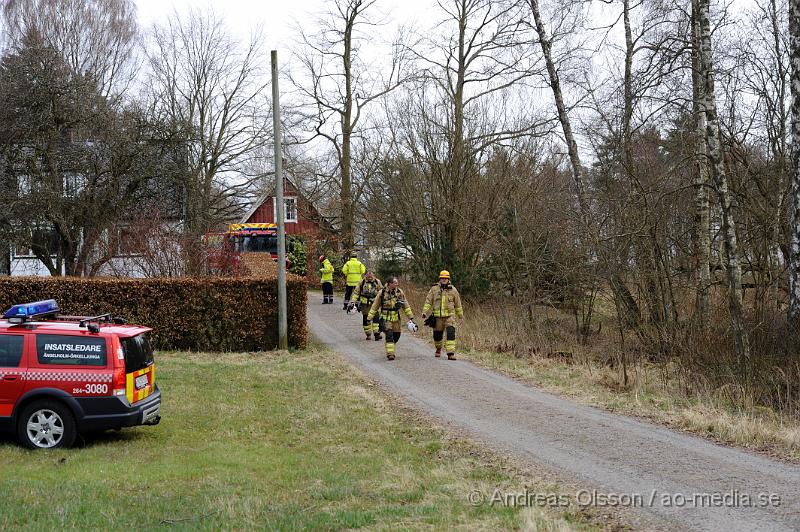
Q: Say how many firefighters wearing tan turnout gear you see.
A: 3